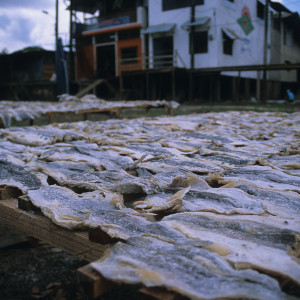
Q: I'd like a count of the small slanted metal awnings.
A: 3